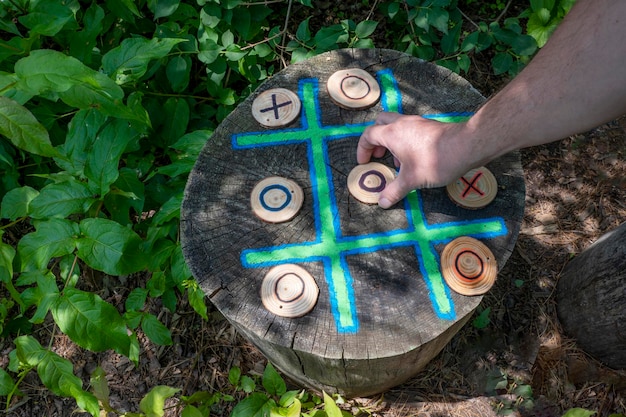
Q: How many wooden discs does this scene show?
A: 7